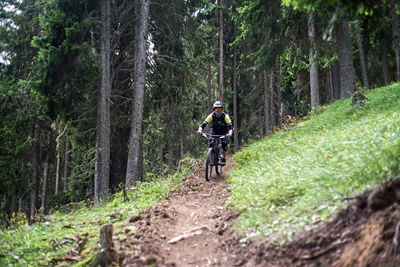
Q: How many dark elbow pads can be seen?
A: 2